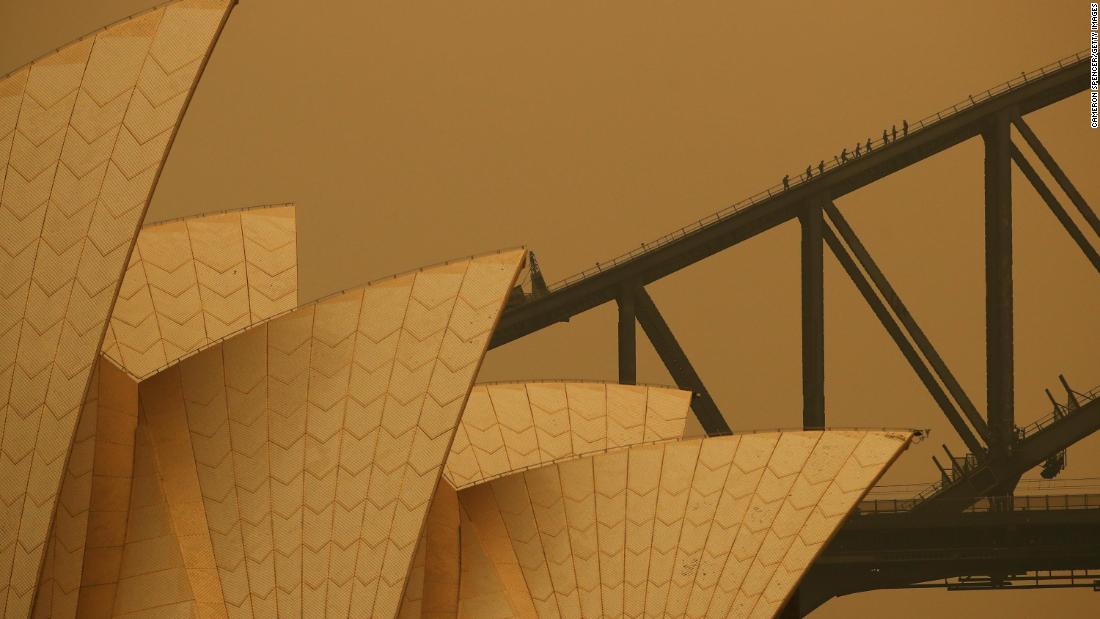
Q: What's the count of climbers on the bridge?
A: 9